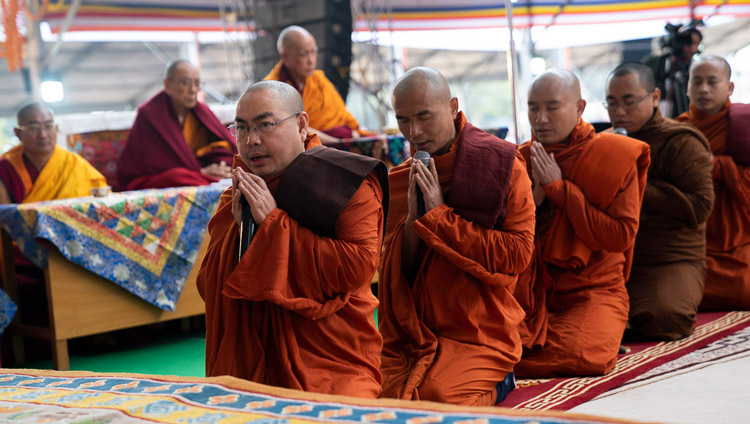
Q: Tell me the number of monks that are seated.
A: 3